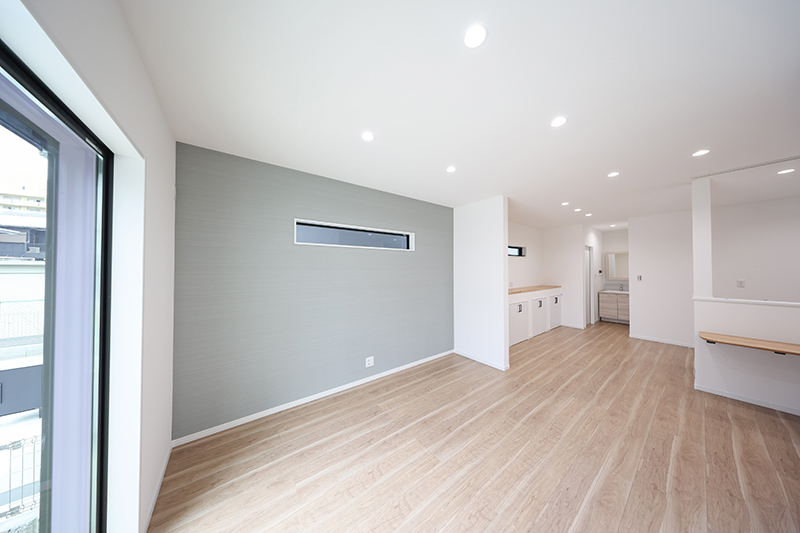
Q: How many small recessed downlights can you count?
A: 11